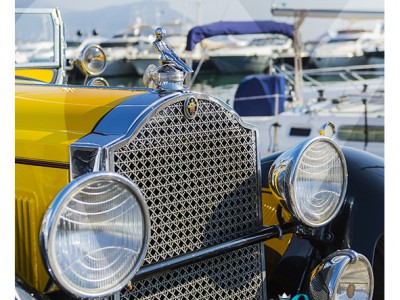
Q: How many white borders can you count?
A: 2